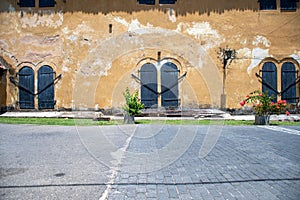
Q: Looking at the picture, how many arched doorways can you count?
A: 6